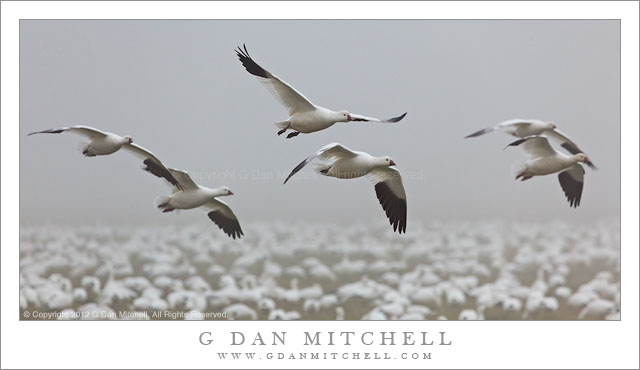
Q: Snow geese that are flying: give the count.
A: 6